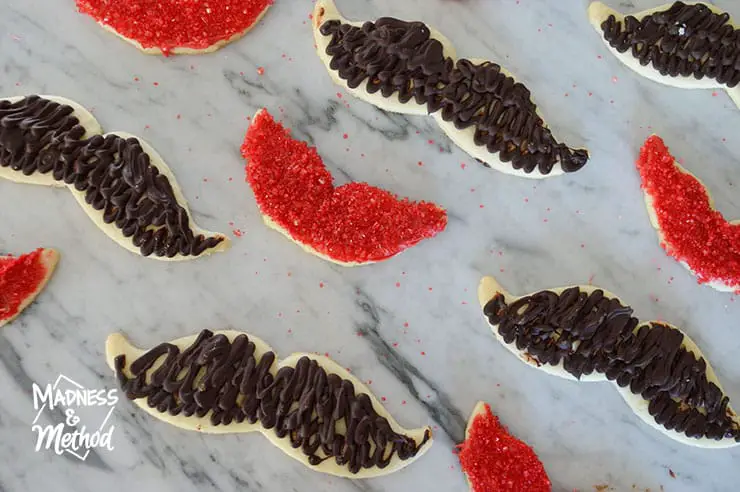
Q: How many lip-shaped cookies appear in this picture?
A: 5